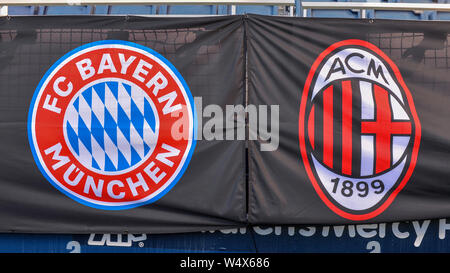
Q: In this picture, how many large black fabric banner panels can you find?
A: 2